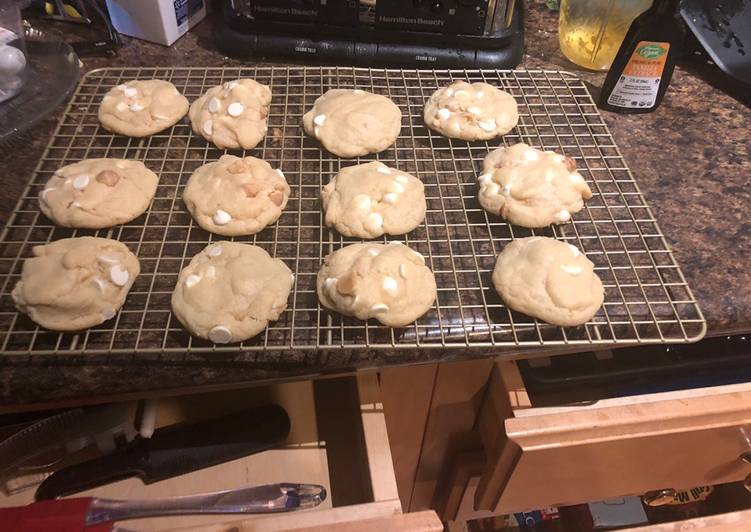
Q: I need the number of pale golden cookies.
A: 12